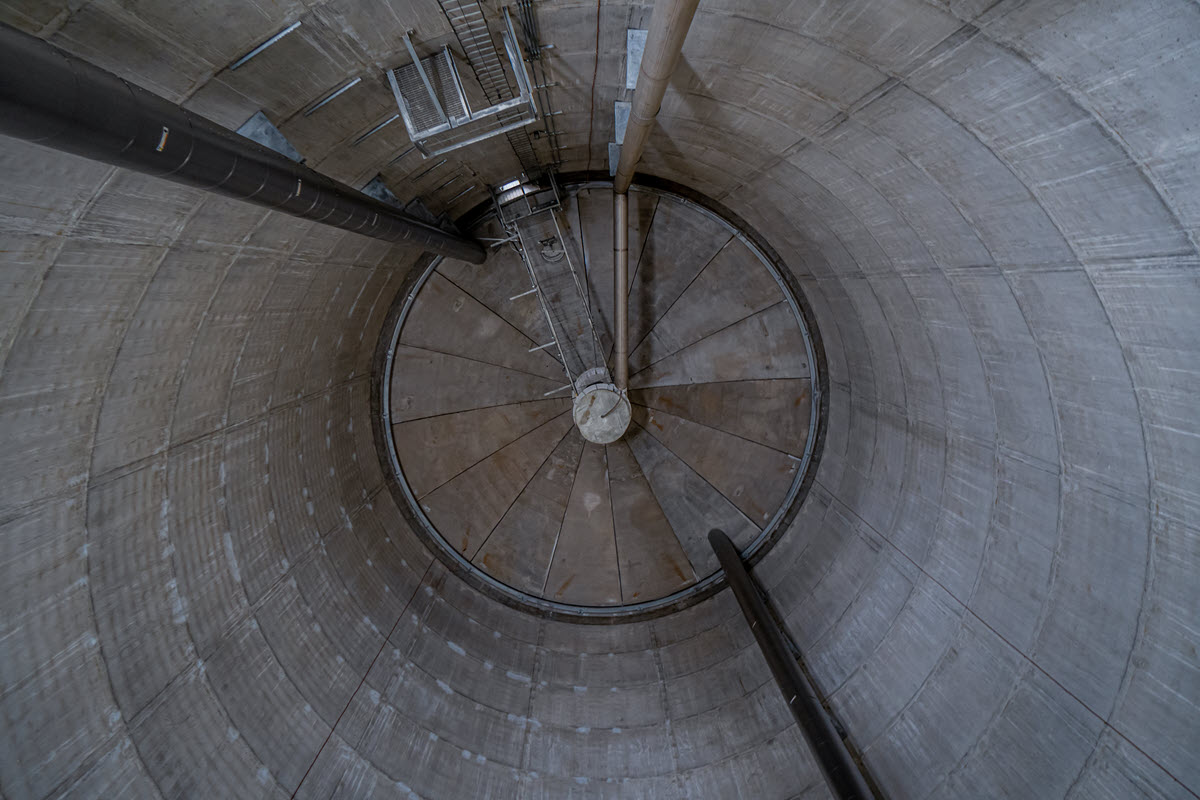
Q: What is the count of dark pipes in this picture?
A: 2